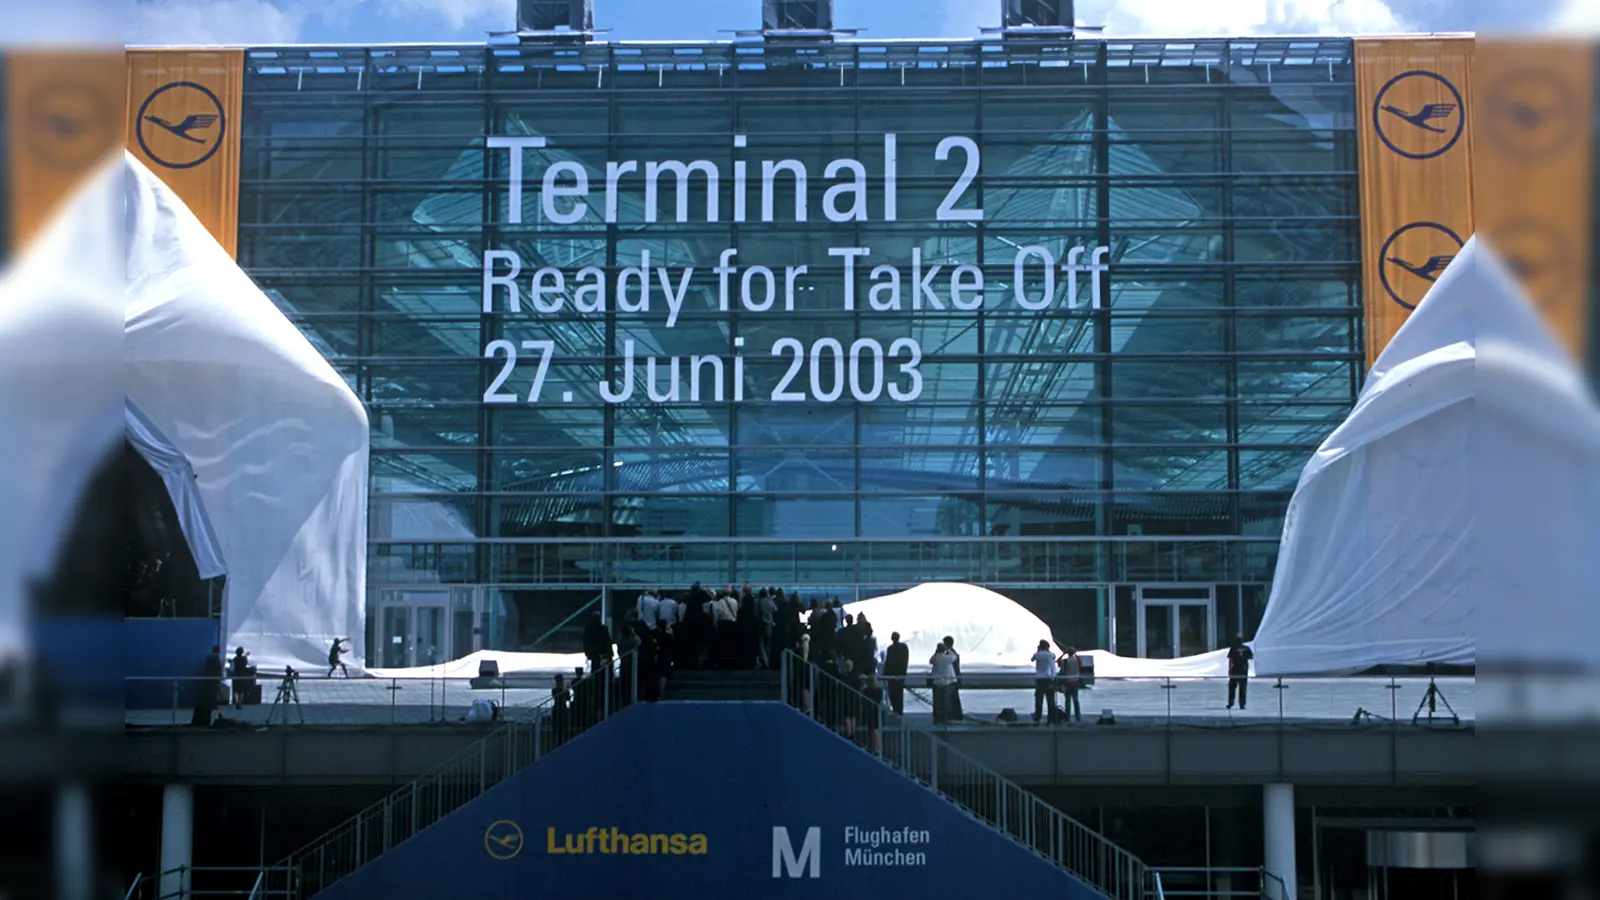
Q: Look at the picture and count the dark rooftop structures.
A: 3